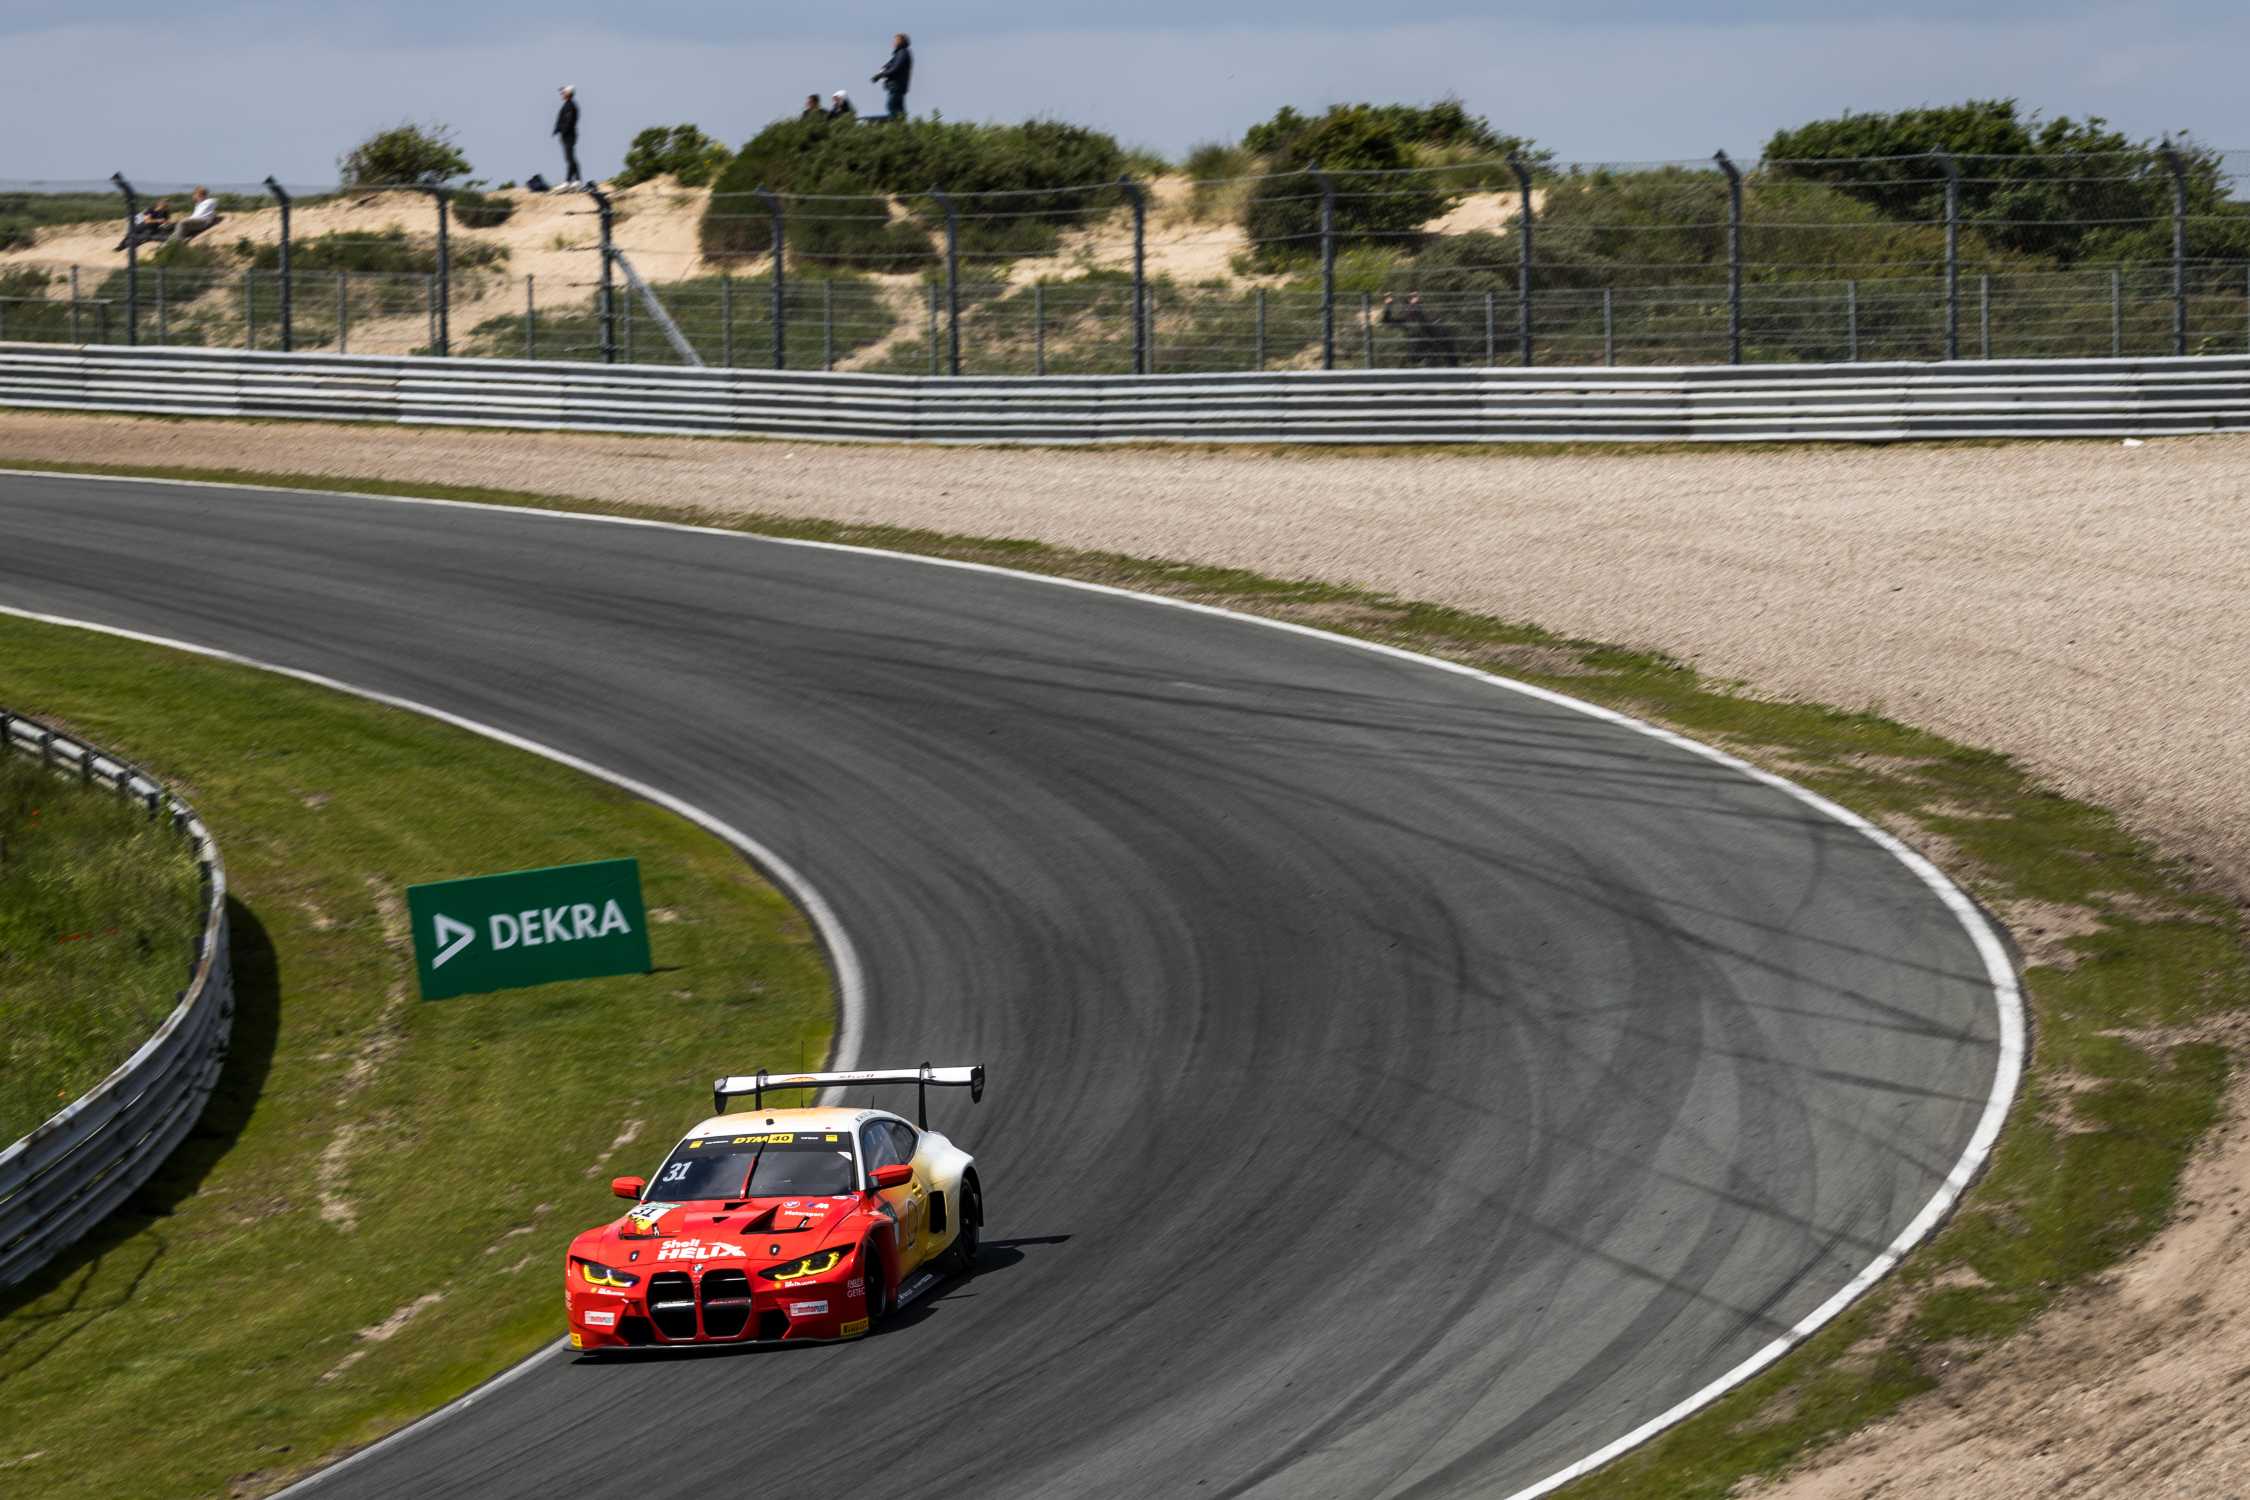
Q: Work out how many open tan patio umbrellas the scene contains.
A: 0